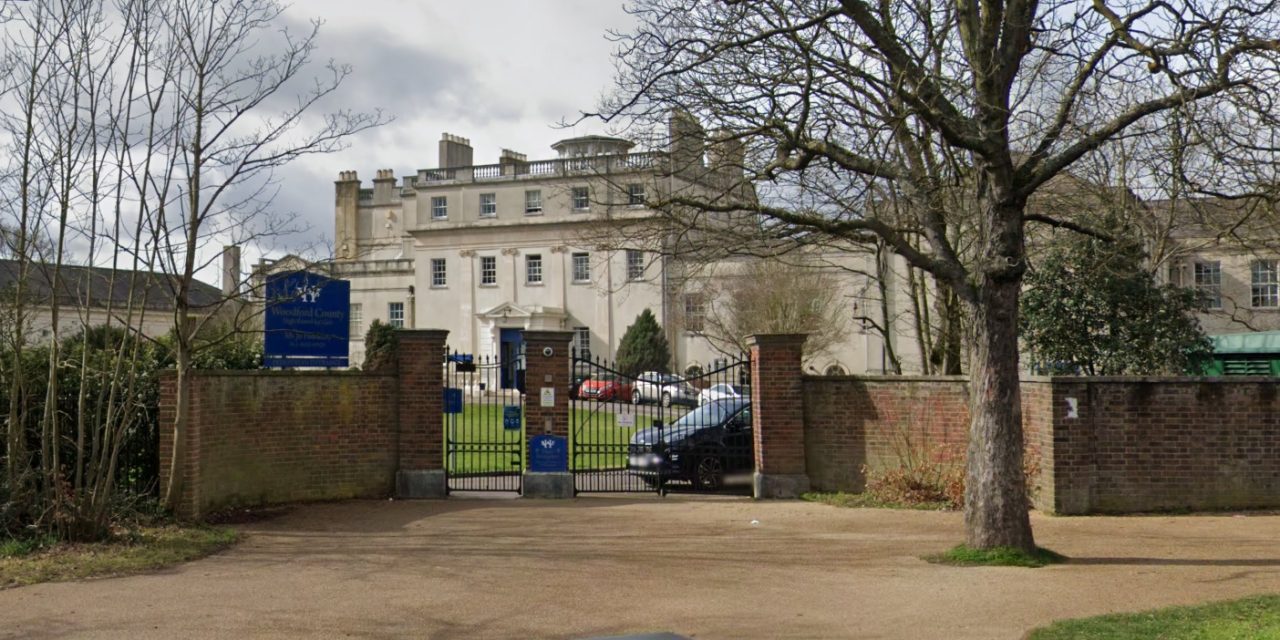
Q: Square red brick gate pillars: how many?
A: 3